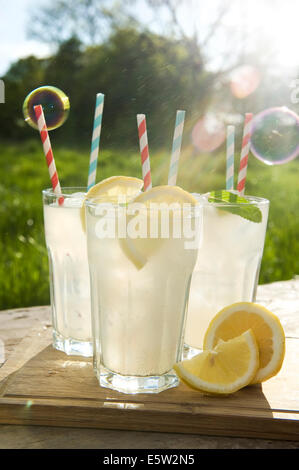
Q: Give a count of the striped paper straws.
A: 6